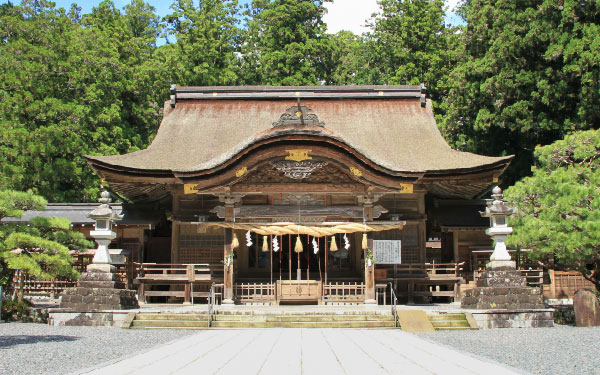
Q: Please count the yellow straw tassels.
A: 5